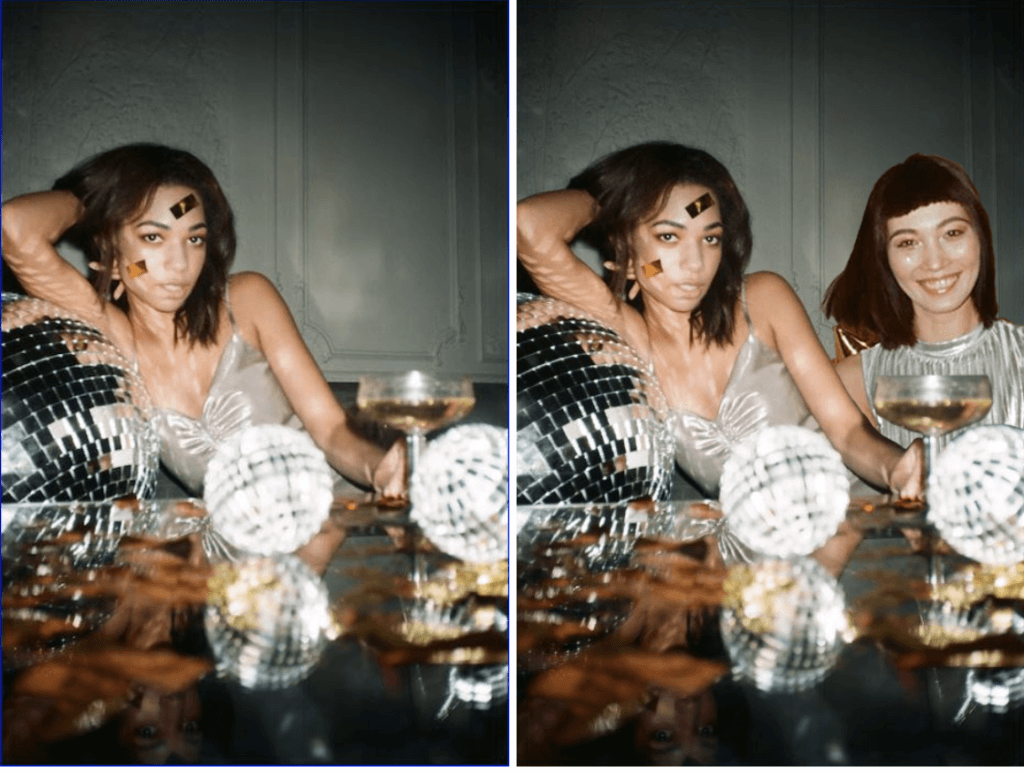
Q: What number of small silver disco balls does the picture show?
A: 4